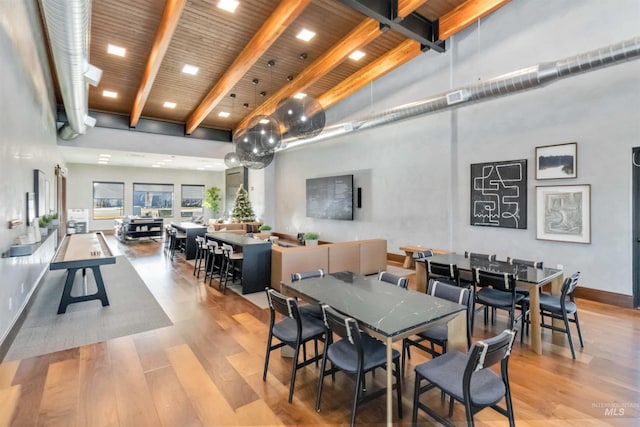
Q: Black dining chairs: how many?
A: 12